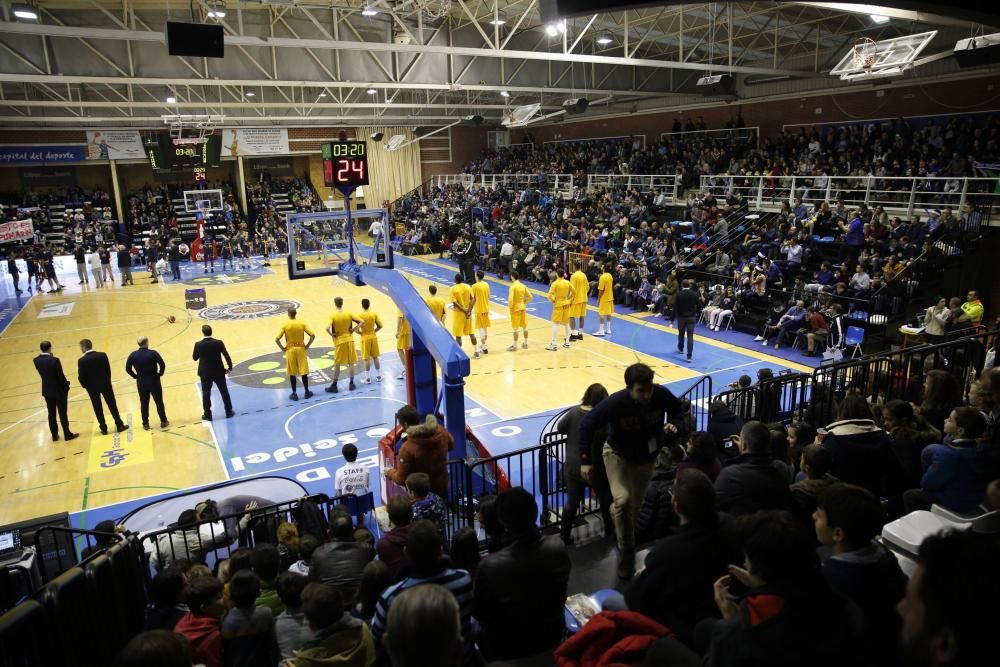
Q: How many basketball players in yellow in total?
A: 11